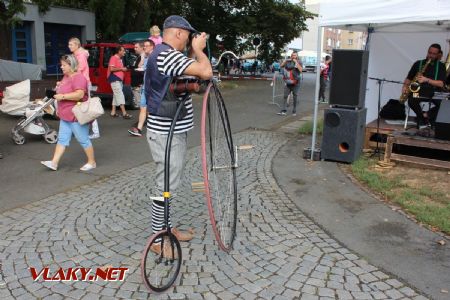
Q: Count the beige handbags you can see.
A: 1